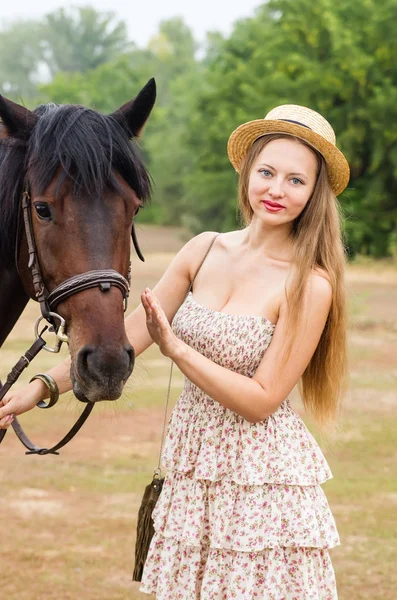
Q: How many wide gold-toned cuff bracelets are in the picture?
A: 1